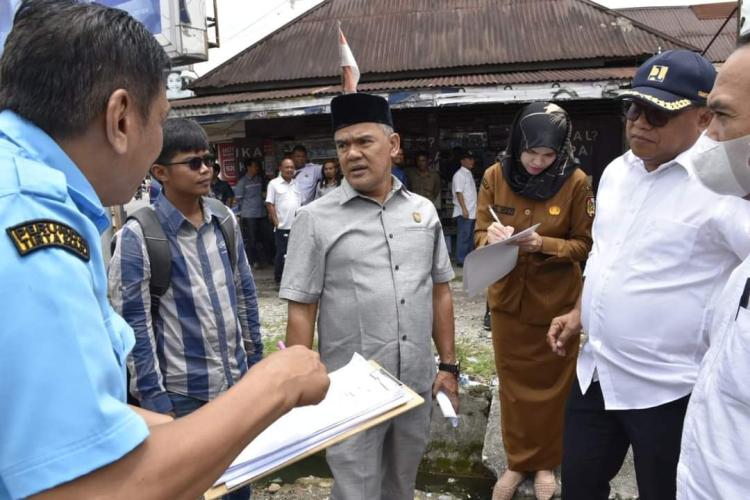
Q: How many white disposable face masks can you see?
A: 1